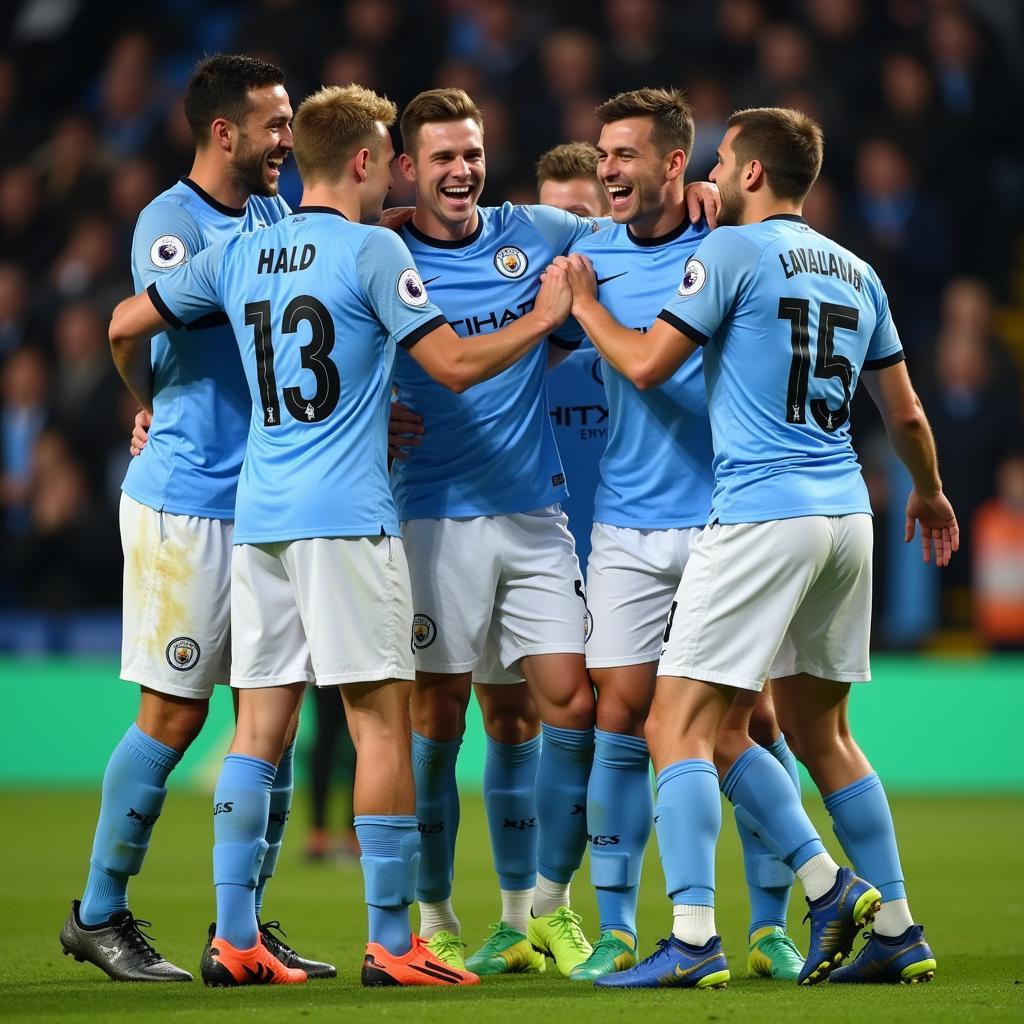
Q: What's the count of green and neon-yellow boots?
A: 5